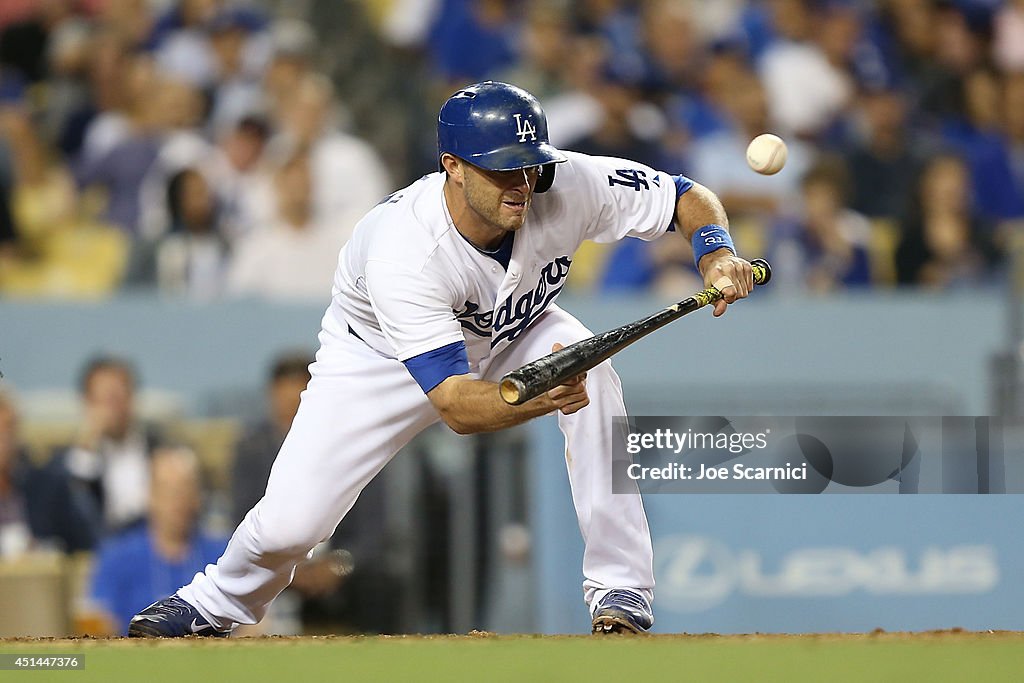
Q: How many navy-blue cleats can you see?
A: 2